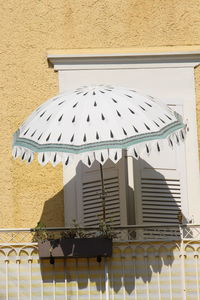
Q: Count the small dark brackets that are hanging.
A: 2